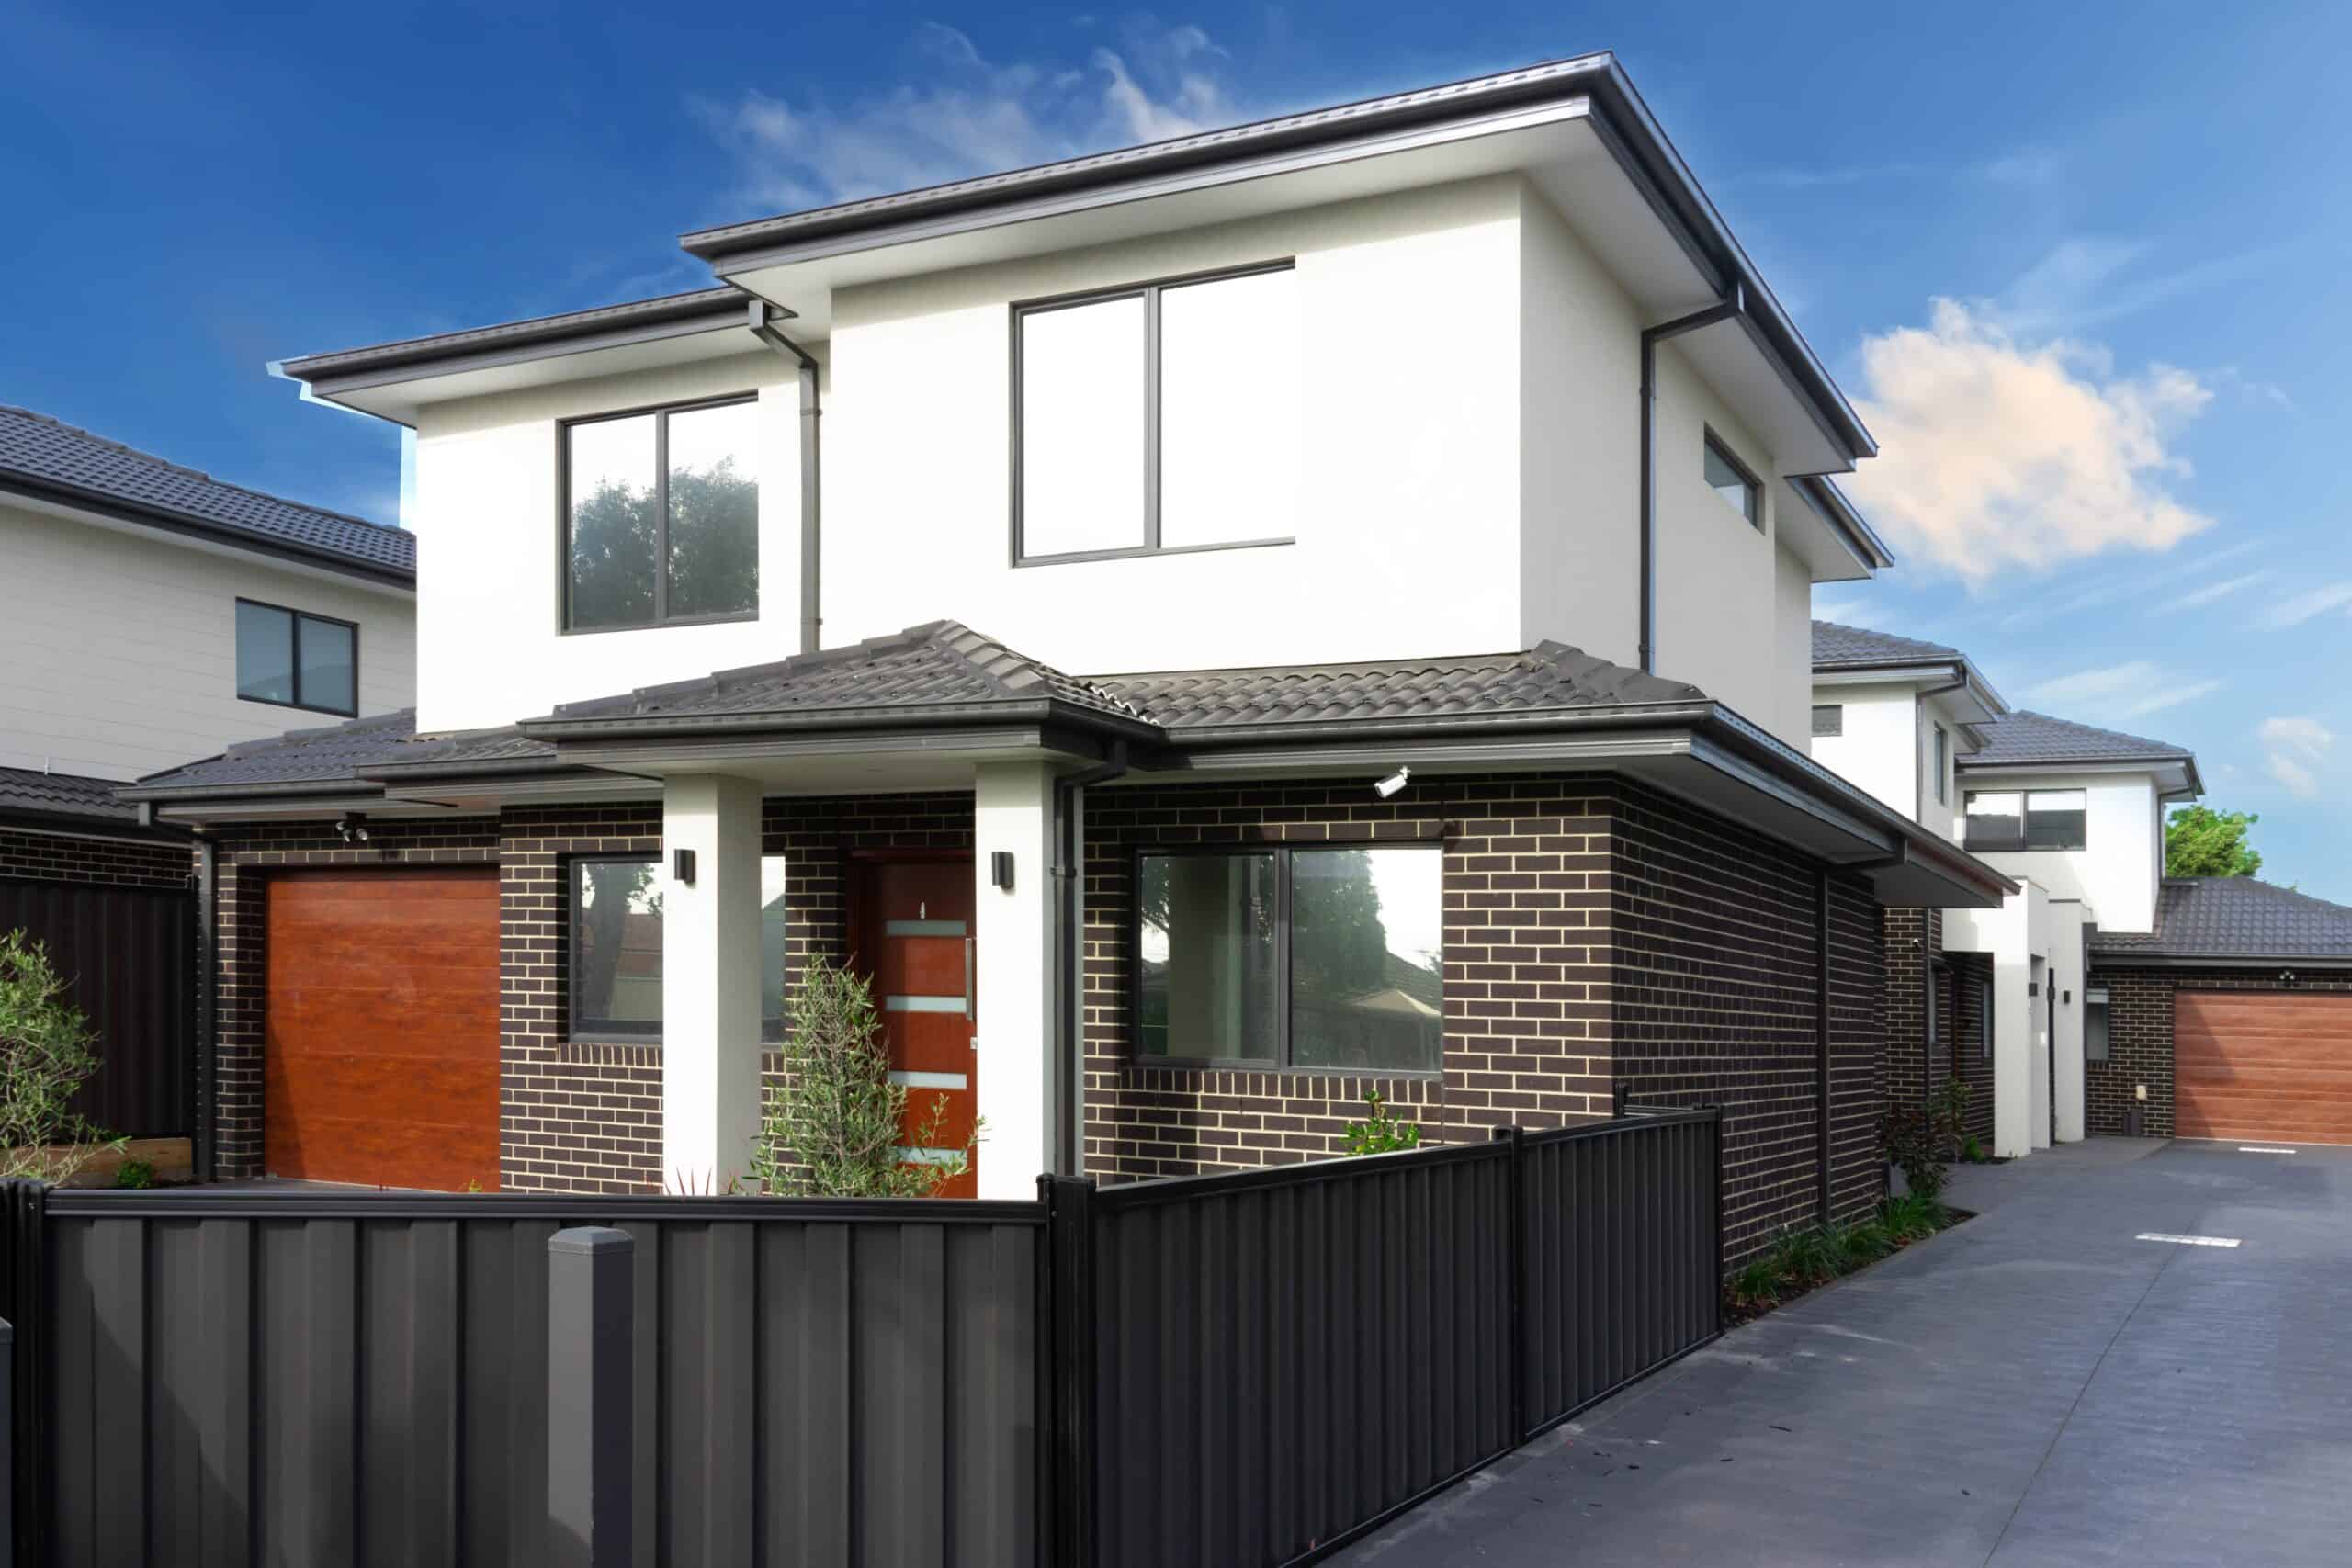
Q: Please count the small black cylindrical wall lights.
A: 2